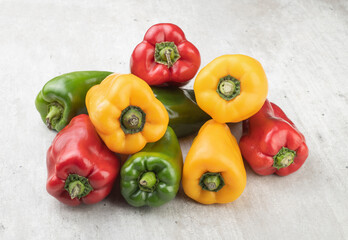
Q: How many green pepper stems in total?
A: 2